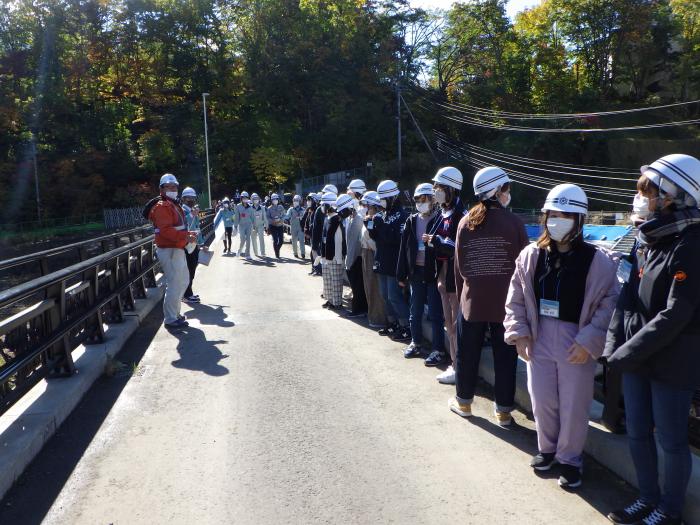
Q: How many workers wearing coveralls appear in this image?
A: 3